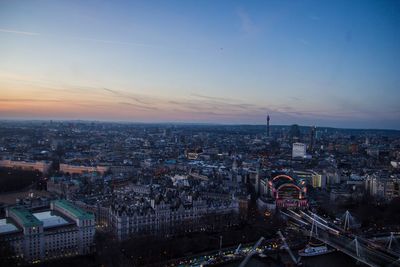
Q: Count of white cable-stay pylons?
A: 4